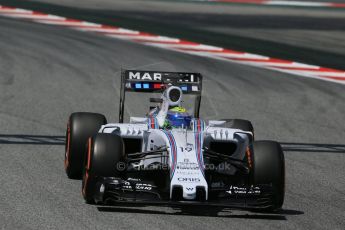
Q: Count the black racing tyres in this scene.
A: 4